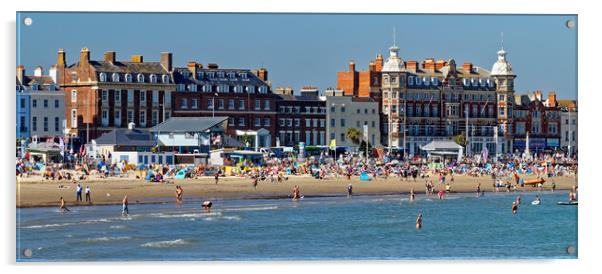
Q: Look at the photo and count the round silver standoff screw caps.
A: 4